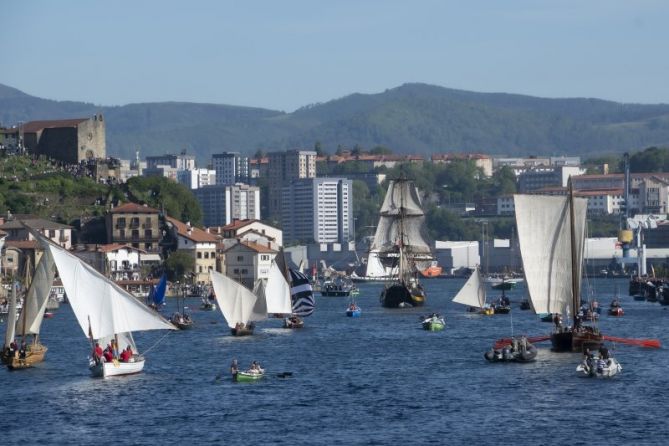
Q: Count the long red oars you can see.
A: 2